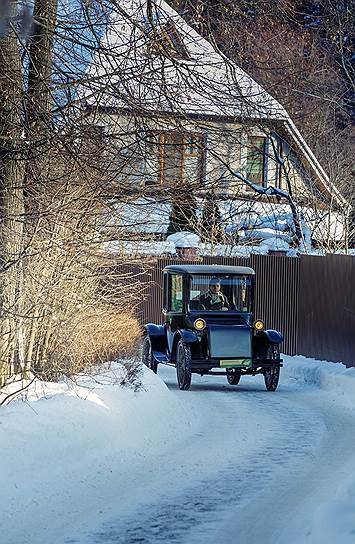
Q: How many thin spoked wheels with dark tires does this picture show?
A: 4